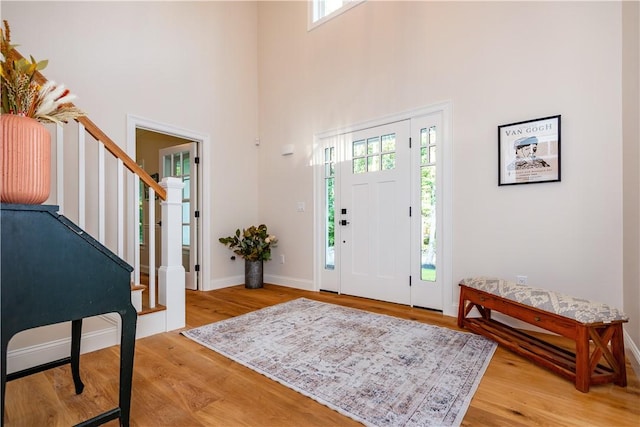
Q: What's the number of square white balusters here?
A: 6